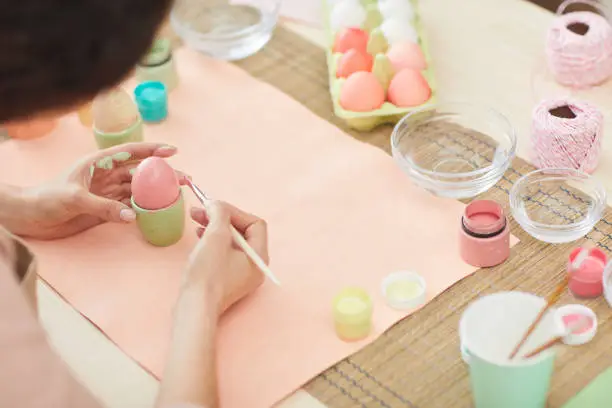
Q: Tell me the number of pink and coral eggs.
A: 6